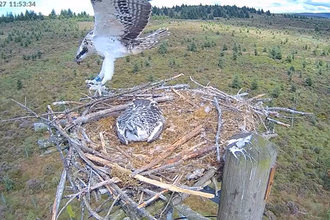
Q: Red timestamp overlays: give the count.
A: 0